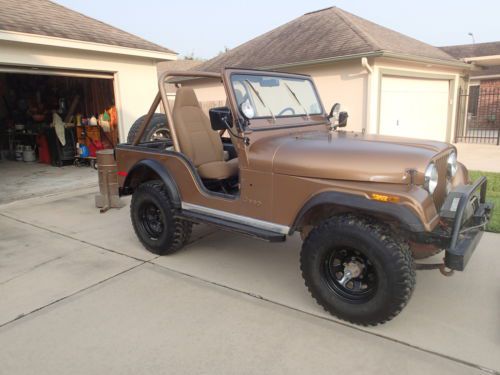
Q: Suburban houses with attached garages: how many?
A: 2